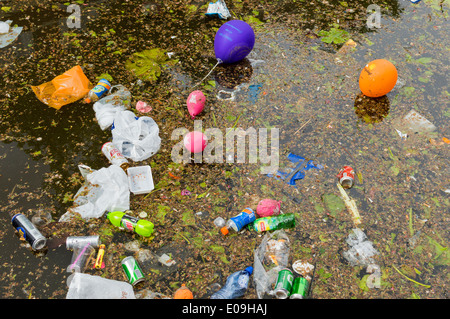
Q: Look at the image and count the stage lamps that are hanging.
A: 0